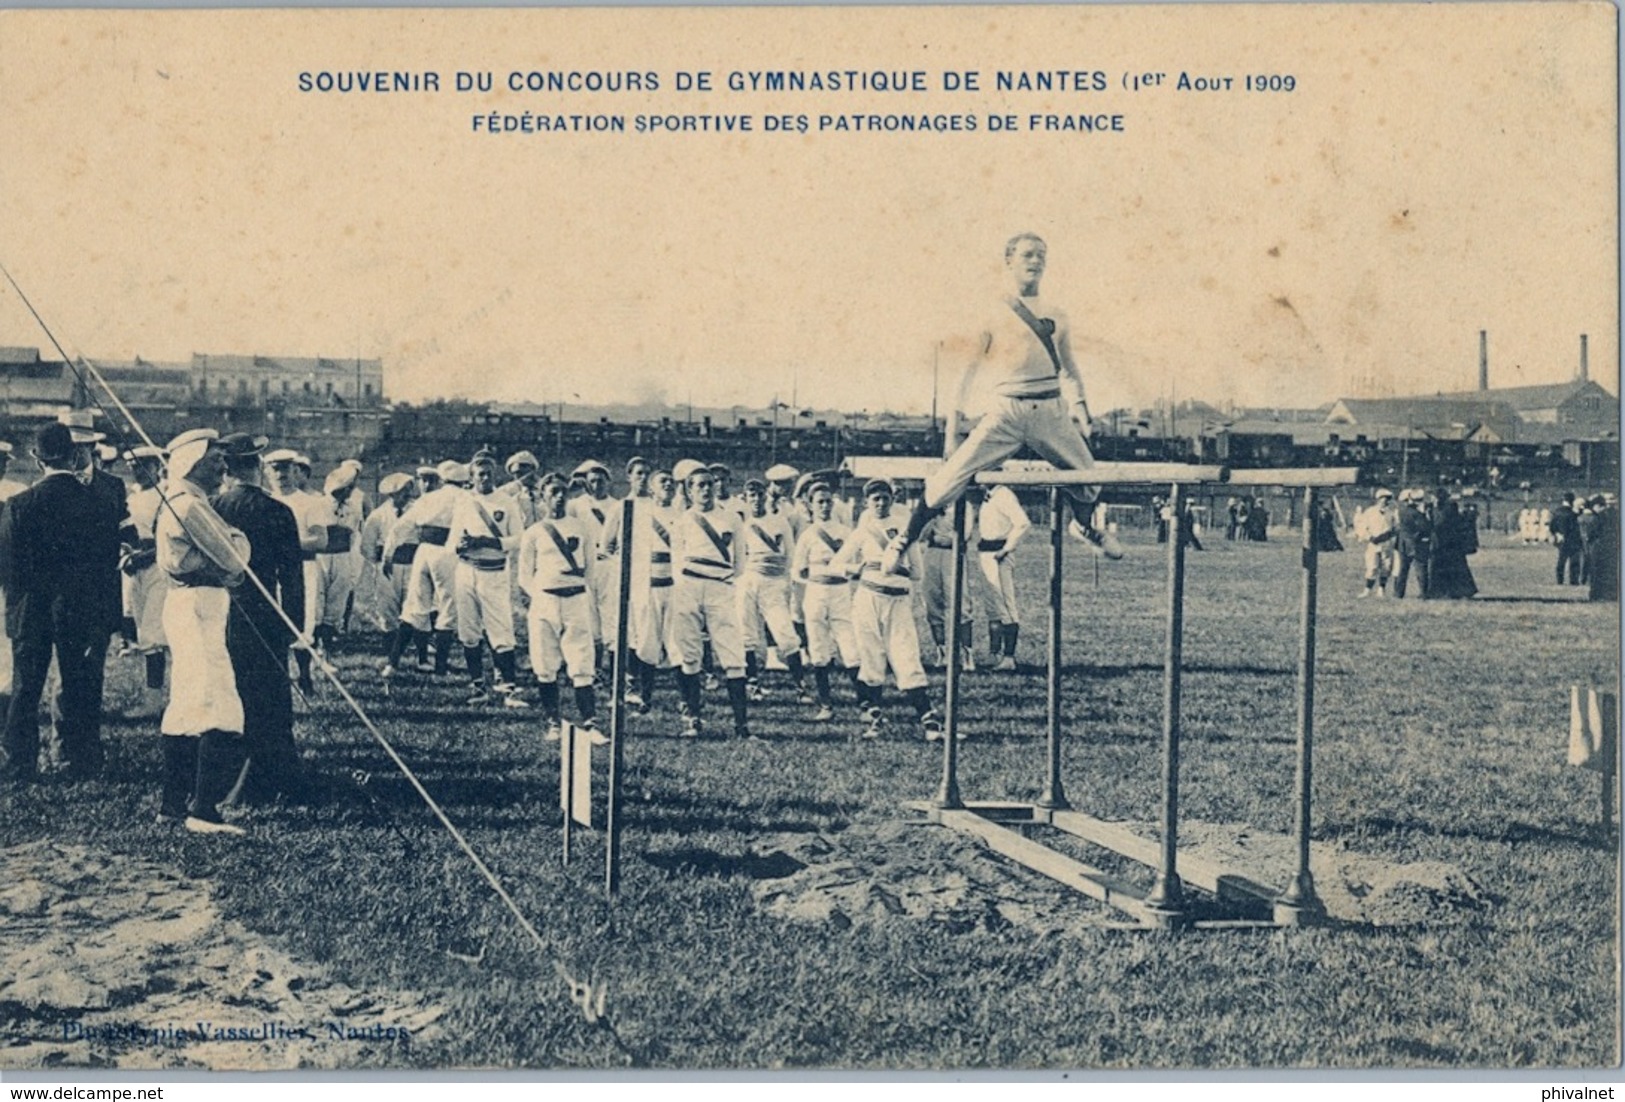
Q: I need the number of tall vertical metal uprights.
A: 4